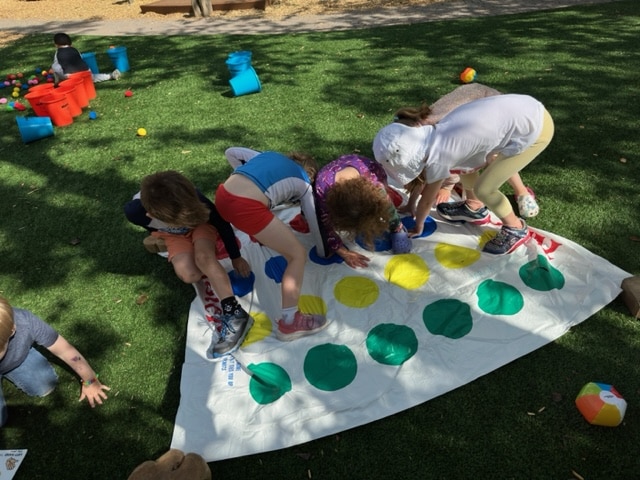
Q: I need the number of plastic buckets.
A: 12